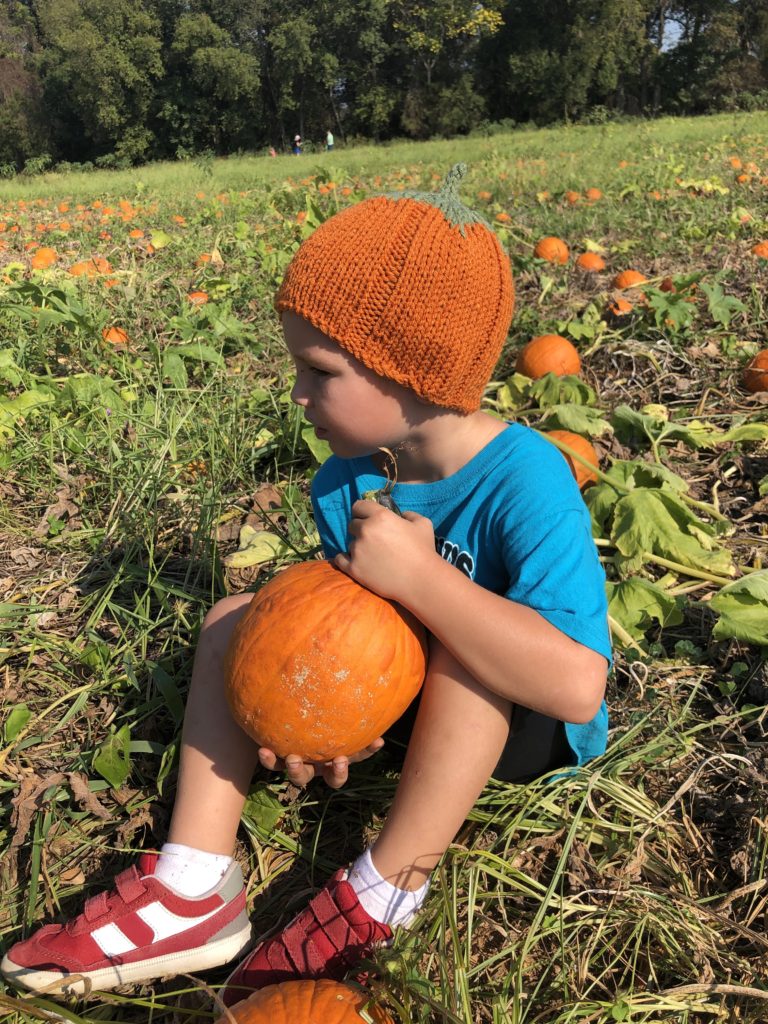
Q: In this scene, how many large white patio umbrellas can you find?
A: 0